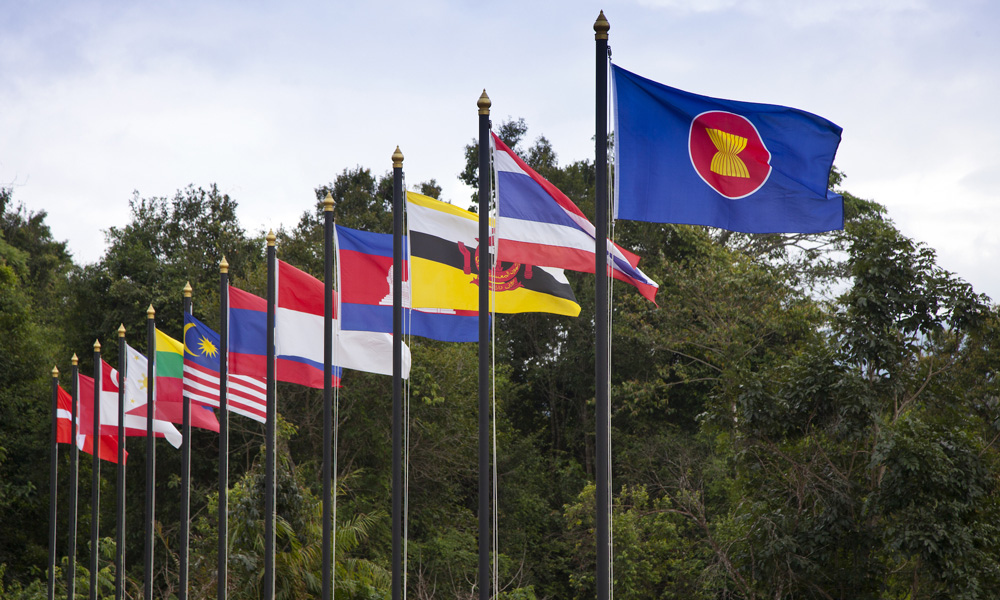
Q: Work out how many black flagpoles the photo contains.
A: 12